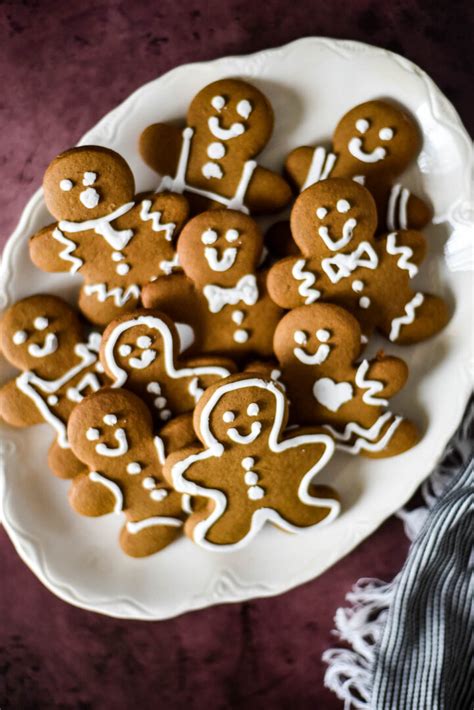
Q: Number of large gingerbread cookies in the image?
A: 10